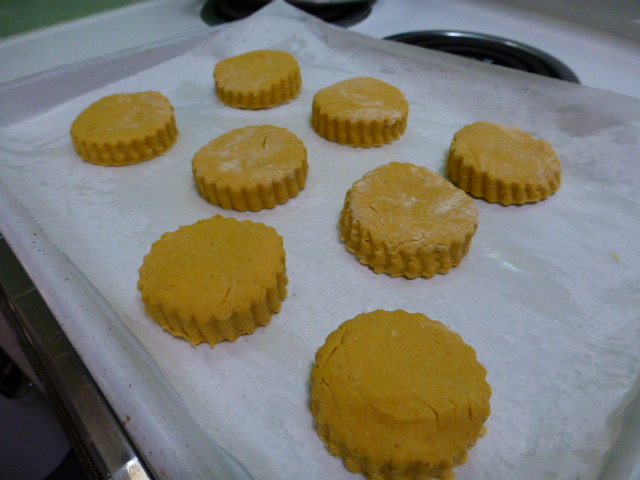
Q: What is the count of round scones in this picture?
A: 8